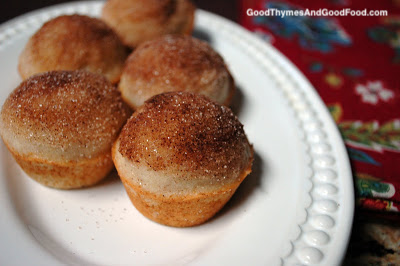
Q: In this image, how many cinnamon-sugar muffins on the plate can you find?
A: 5